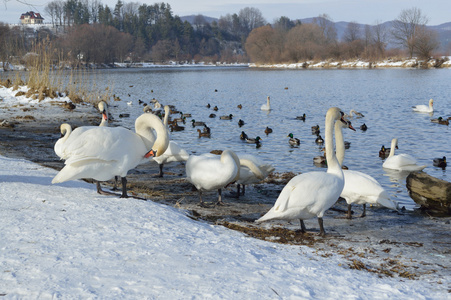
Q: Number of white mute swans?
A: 11